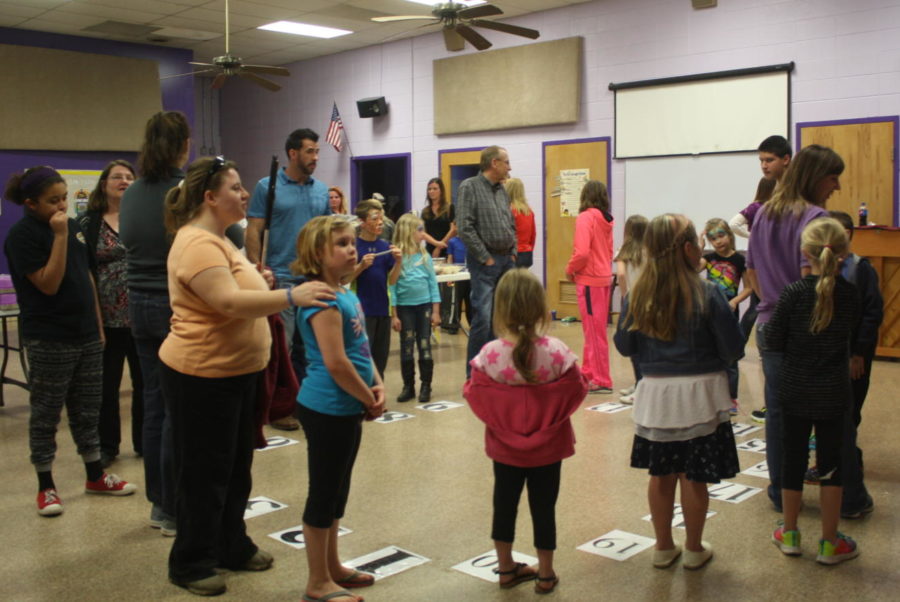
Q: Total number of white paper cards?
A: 14